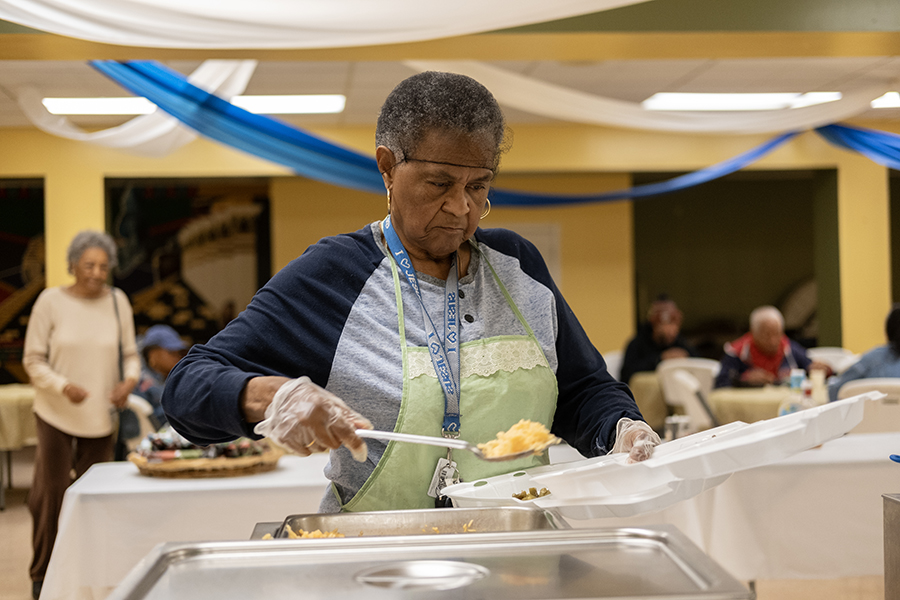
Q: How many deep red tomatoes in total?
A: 0